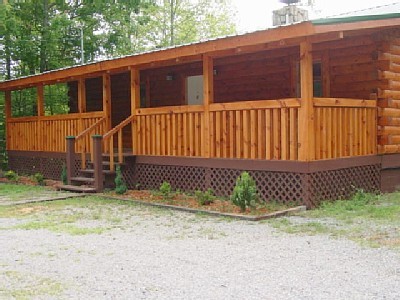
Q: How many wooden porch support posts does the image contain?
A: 7